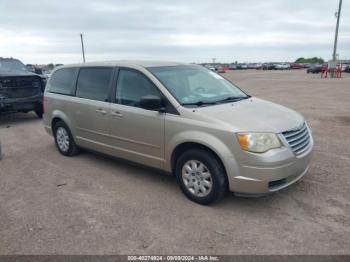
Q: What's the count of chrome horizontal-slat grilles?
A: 1